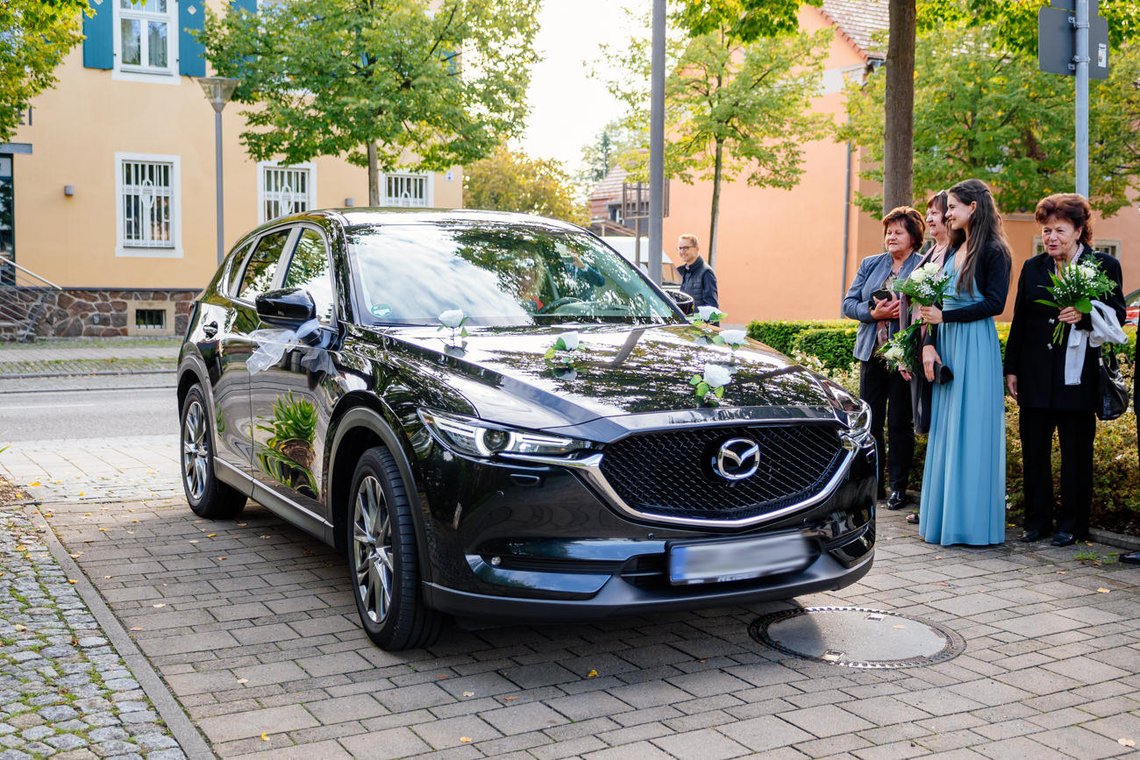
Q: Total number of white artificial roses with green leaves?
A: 5